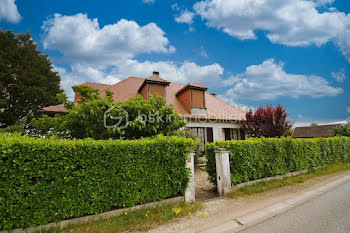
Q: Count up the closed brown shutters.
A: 2